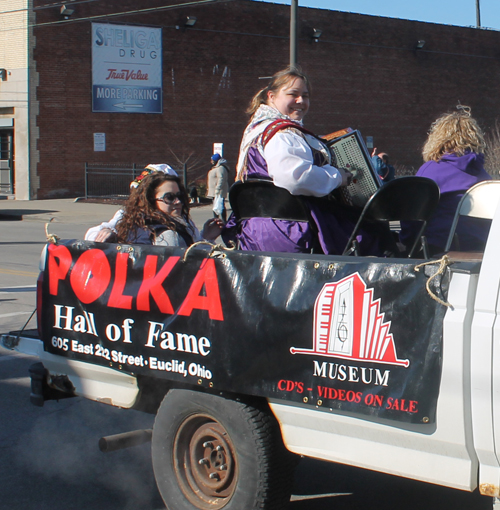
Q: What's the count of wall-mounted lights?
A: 4